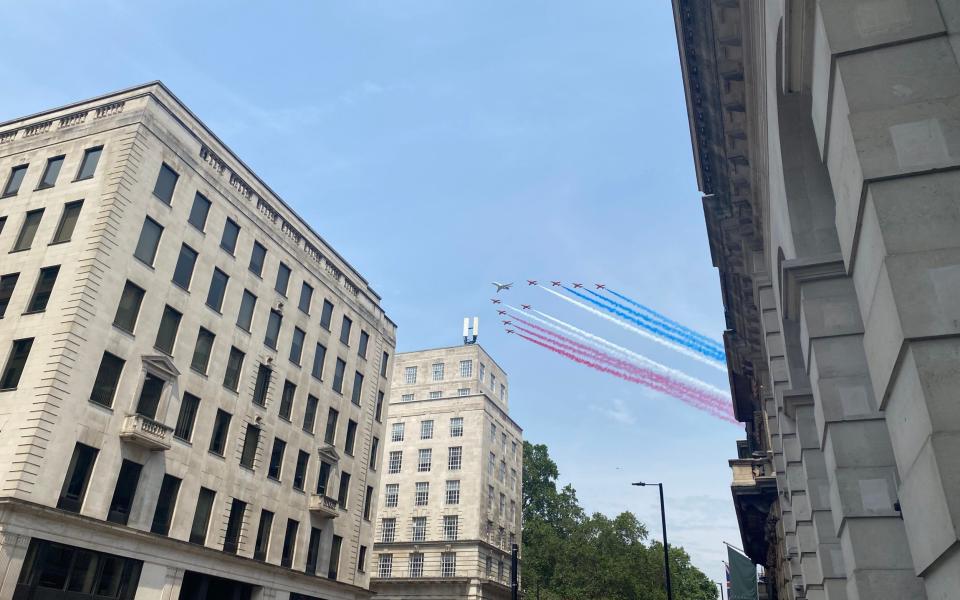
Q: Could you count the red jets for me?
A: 9